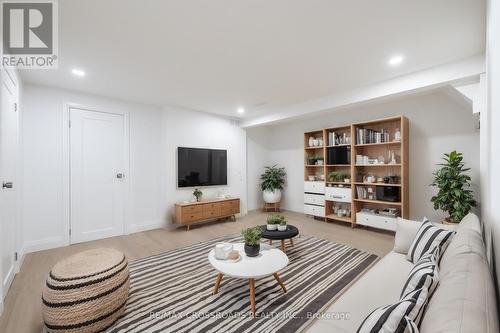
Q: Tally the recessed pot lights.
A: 3